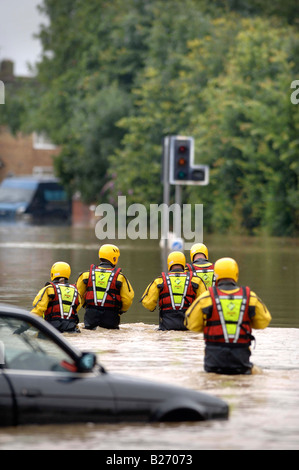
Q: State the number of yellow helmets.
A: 5